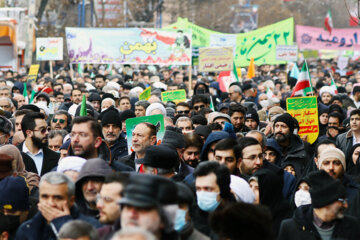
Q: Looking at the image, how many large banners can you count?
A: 3